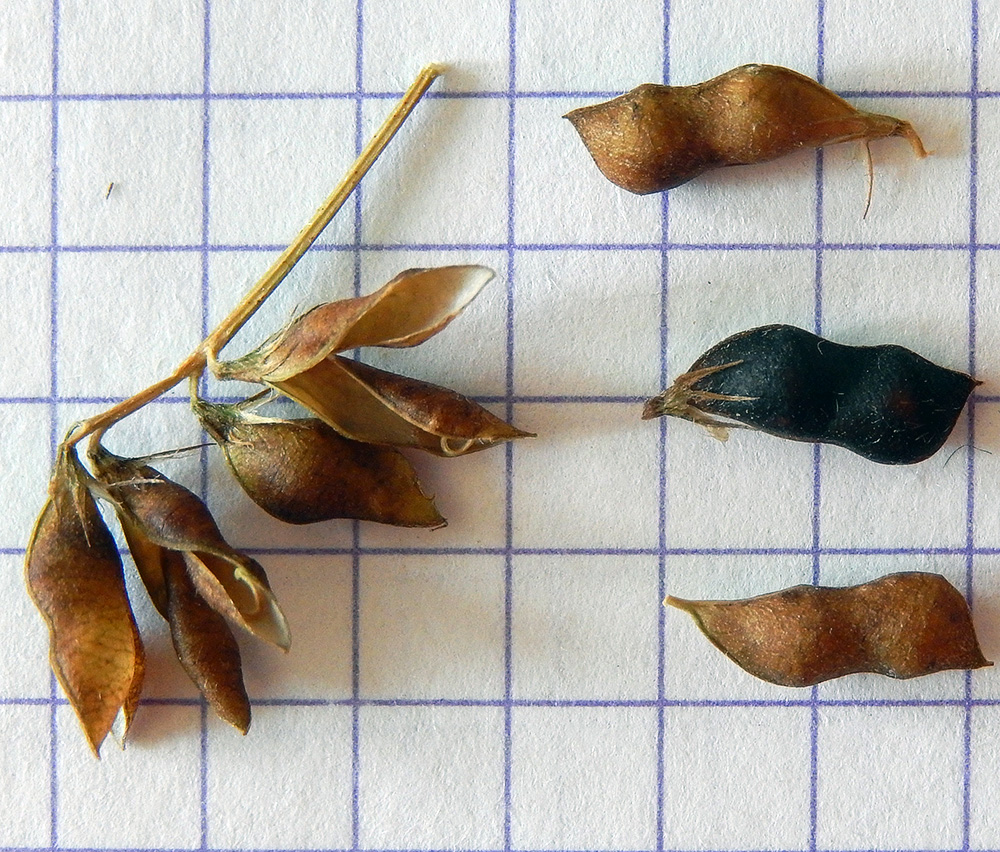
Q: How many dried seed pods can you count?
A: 7